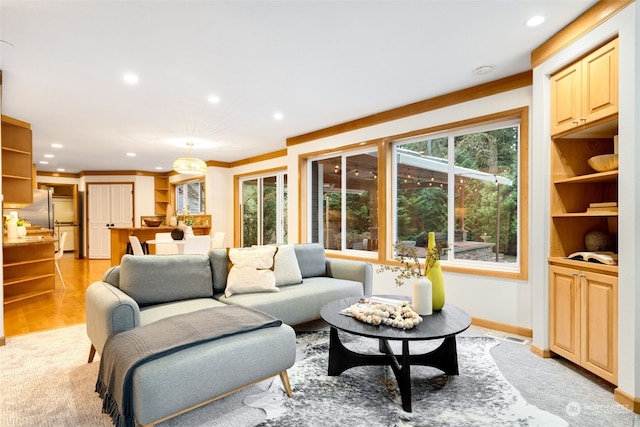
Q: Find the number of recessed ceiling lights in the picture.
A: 10